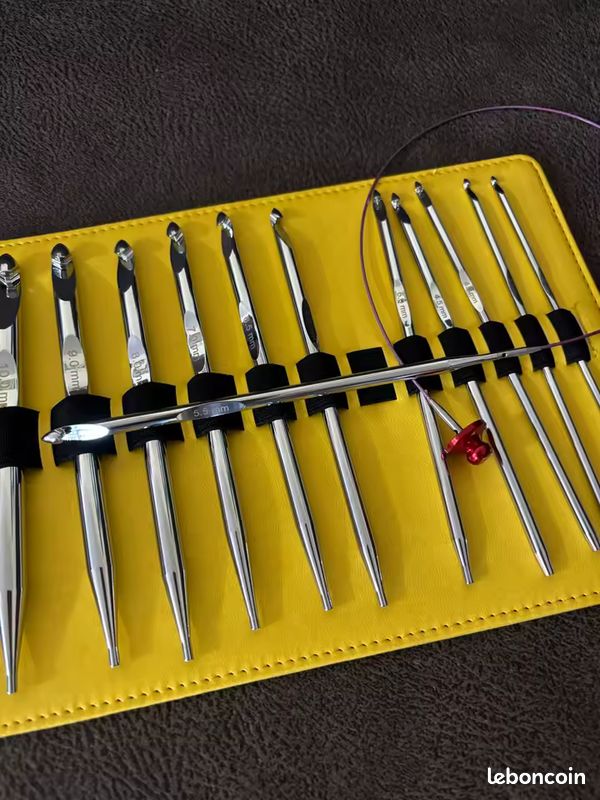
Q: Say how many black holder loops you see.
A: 12